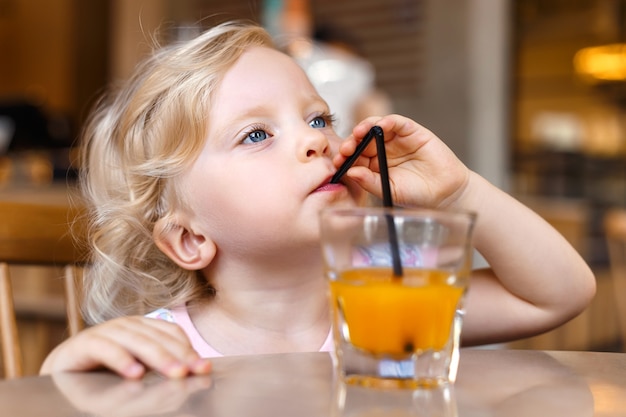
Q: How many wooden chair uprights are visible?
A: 2